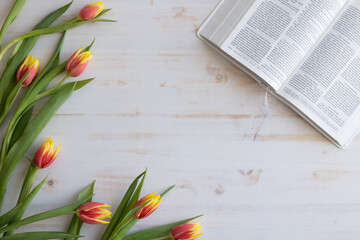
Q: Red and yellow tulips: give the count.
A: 7